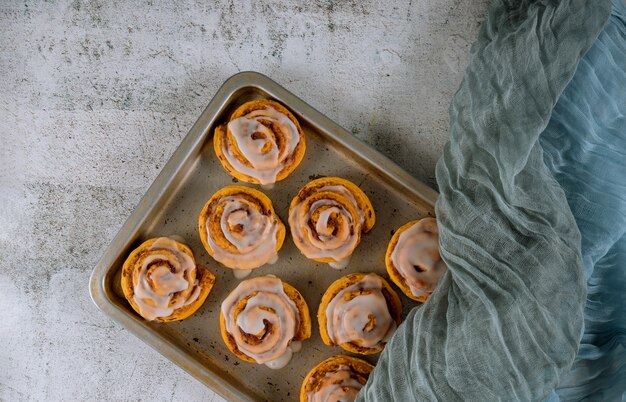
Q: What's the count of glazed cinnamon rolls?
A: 8